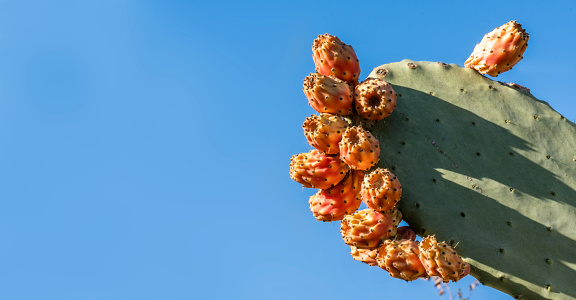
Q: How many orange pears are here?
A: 13